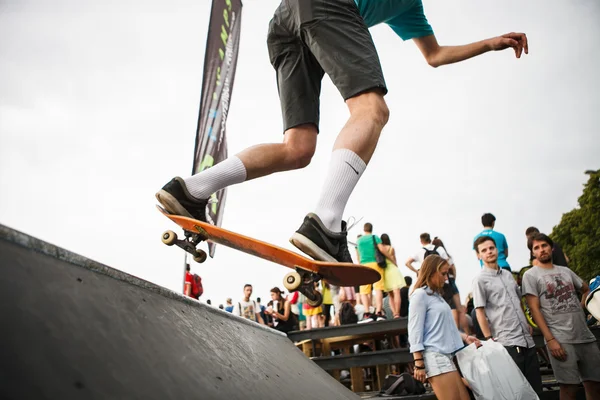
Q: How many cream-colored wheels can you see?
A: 4